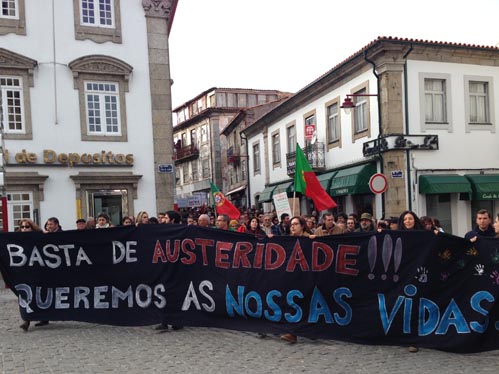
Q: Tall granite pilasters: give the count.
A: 2